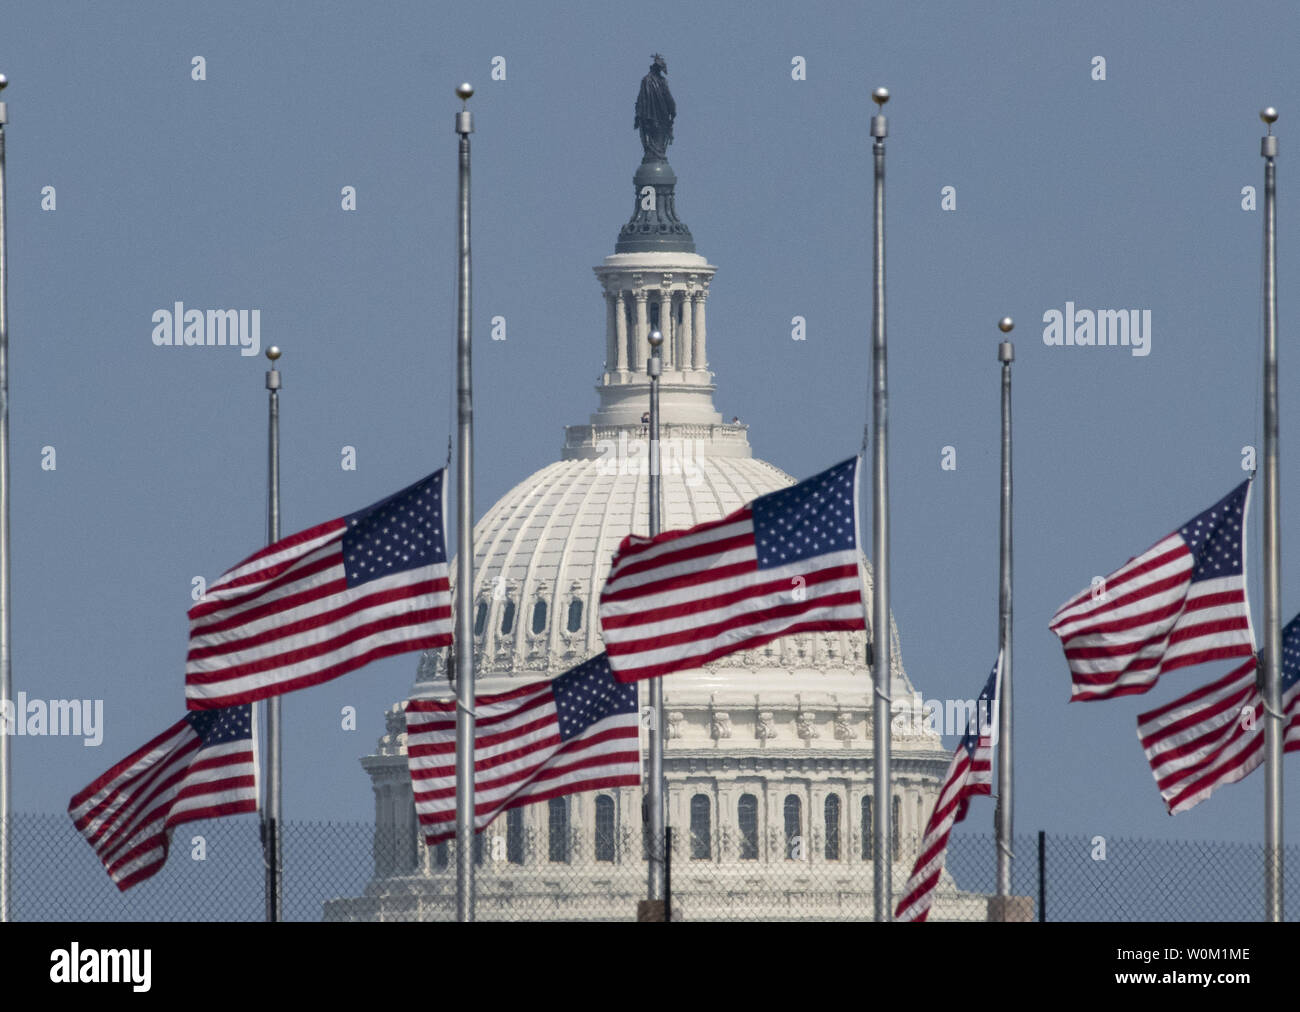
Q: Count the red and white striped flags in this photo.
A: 7